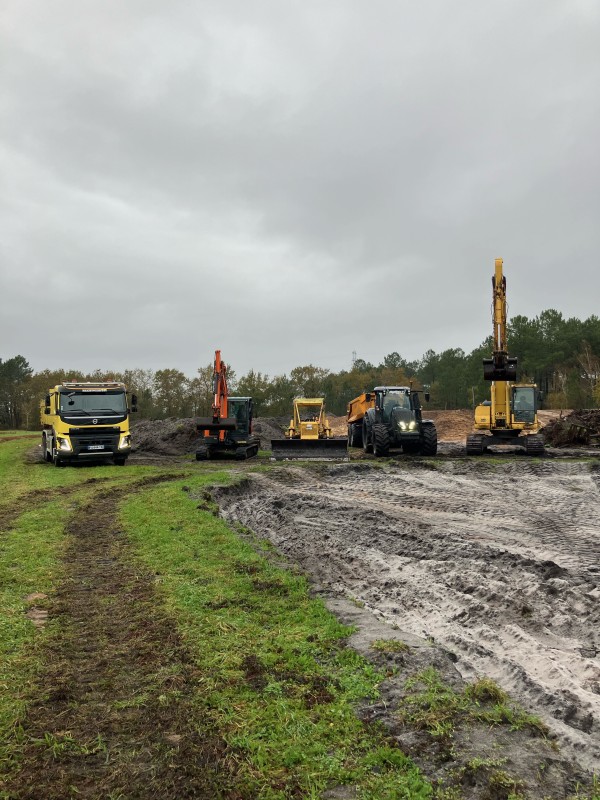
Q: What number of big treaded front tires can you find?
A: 2